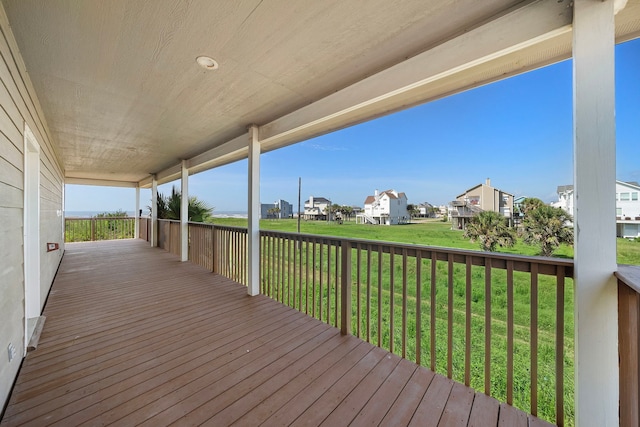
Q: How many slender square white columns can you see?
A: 5